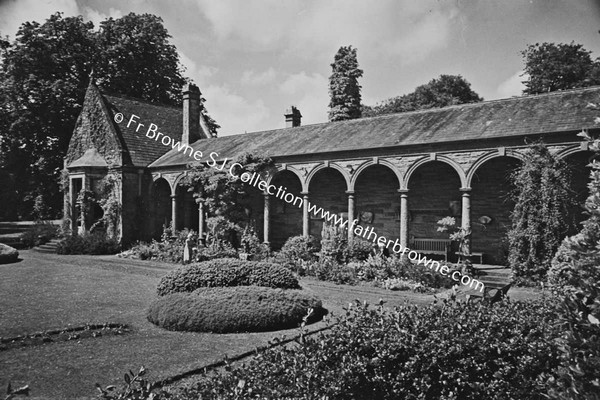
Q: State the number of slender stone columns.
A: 7